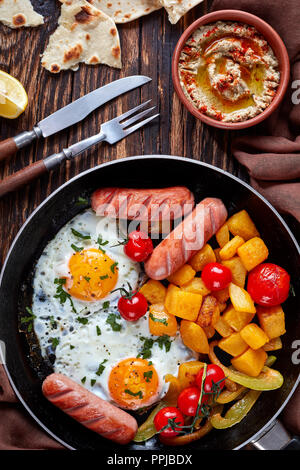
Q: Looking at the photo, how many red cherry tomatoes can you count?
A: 7